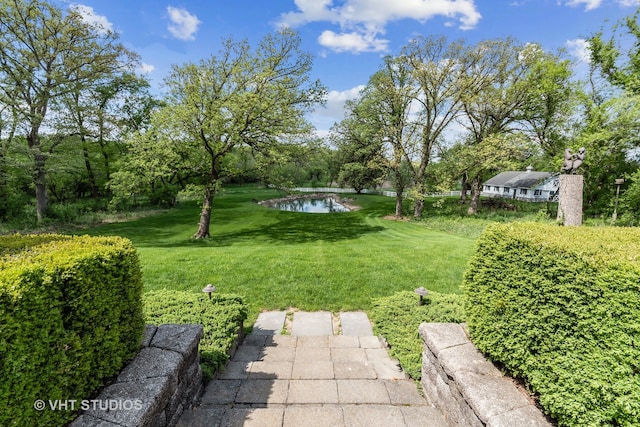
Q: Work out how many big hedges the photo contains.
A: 2